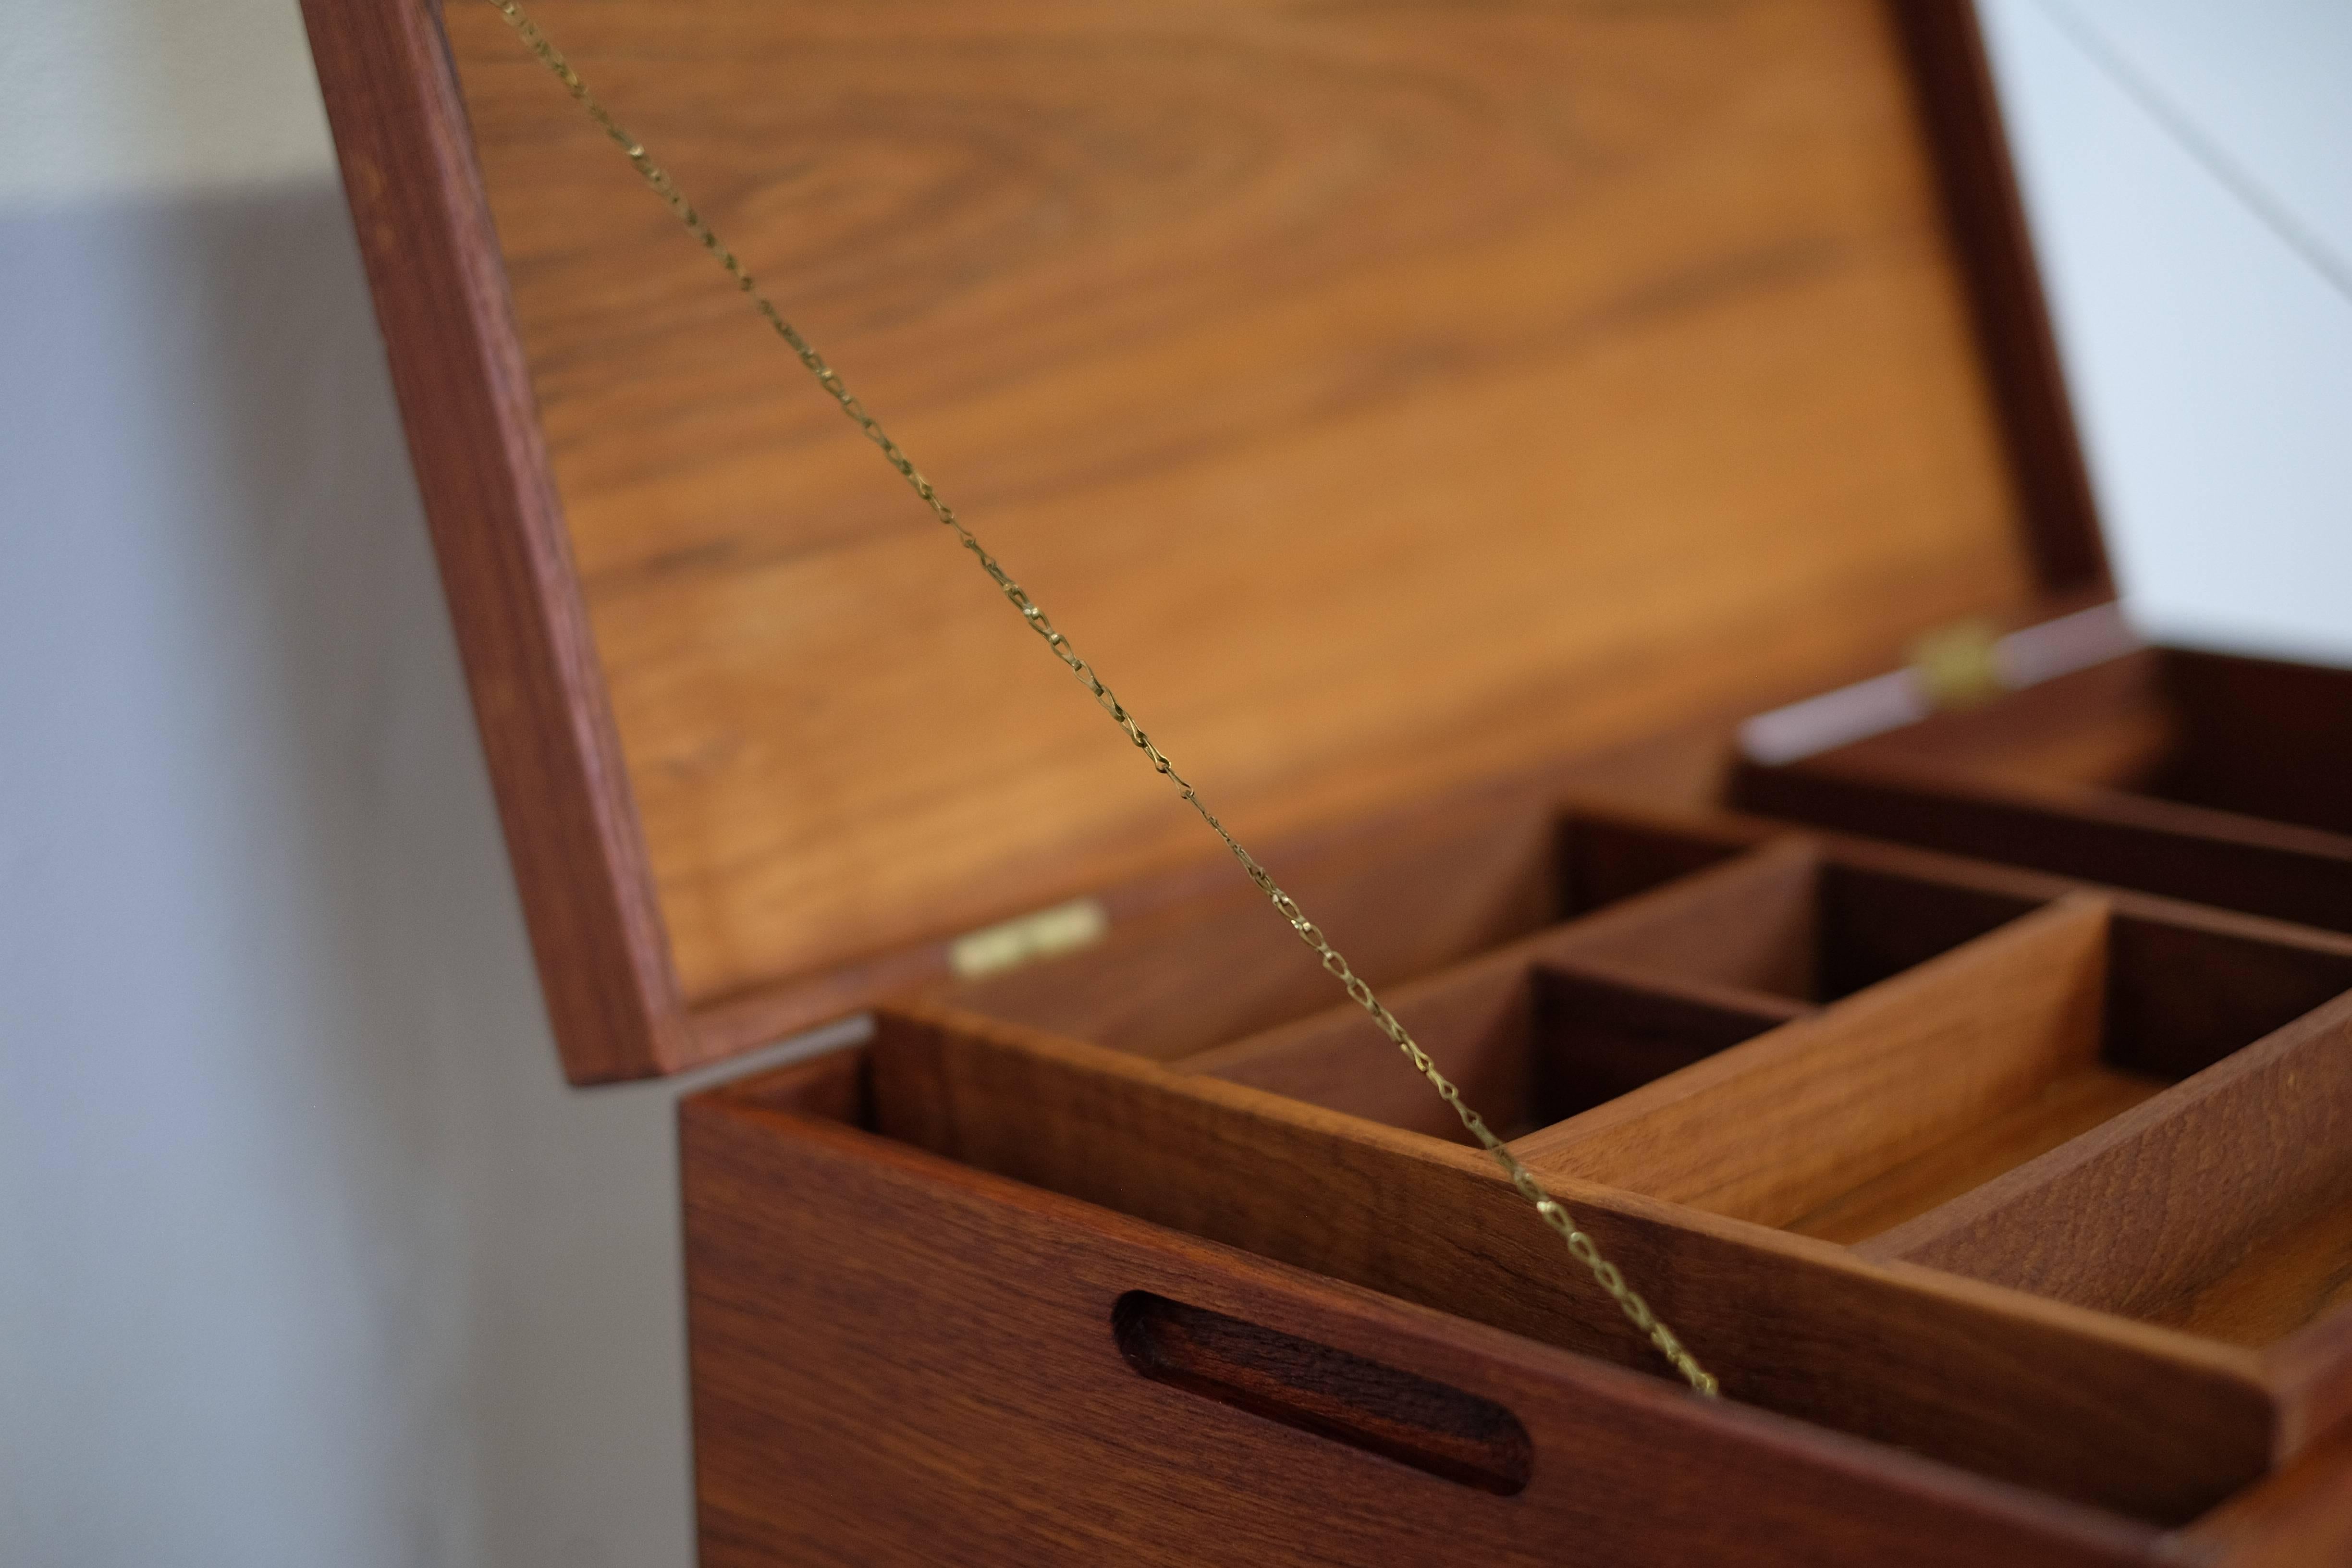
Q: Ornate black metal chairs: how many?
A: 0